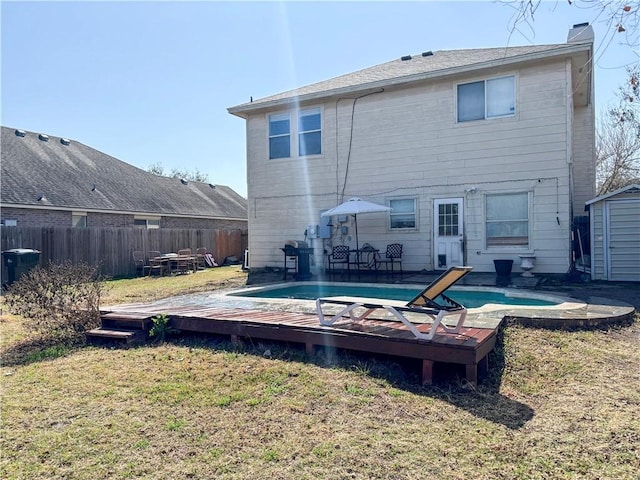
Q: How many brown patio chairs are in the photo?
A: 4